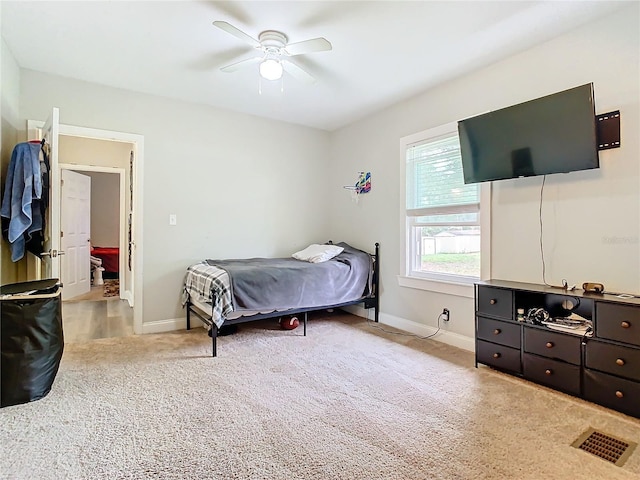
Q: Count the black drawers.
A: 8